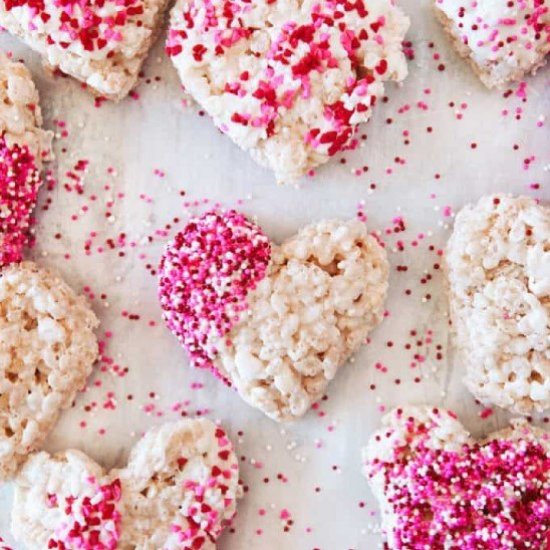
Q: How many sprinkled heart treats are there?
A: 7